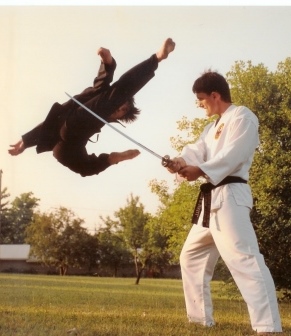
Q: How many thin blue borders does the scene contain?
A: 0